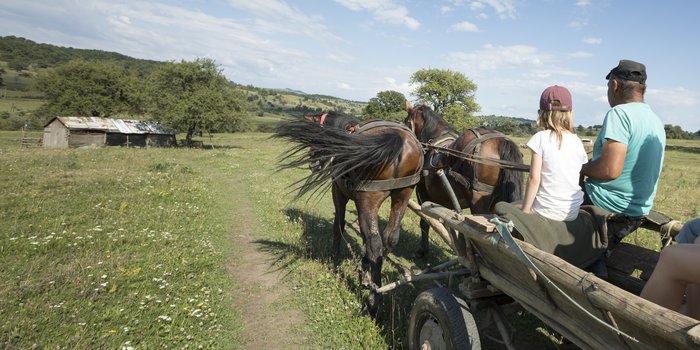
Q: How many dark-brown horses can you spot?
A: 2